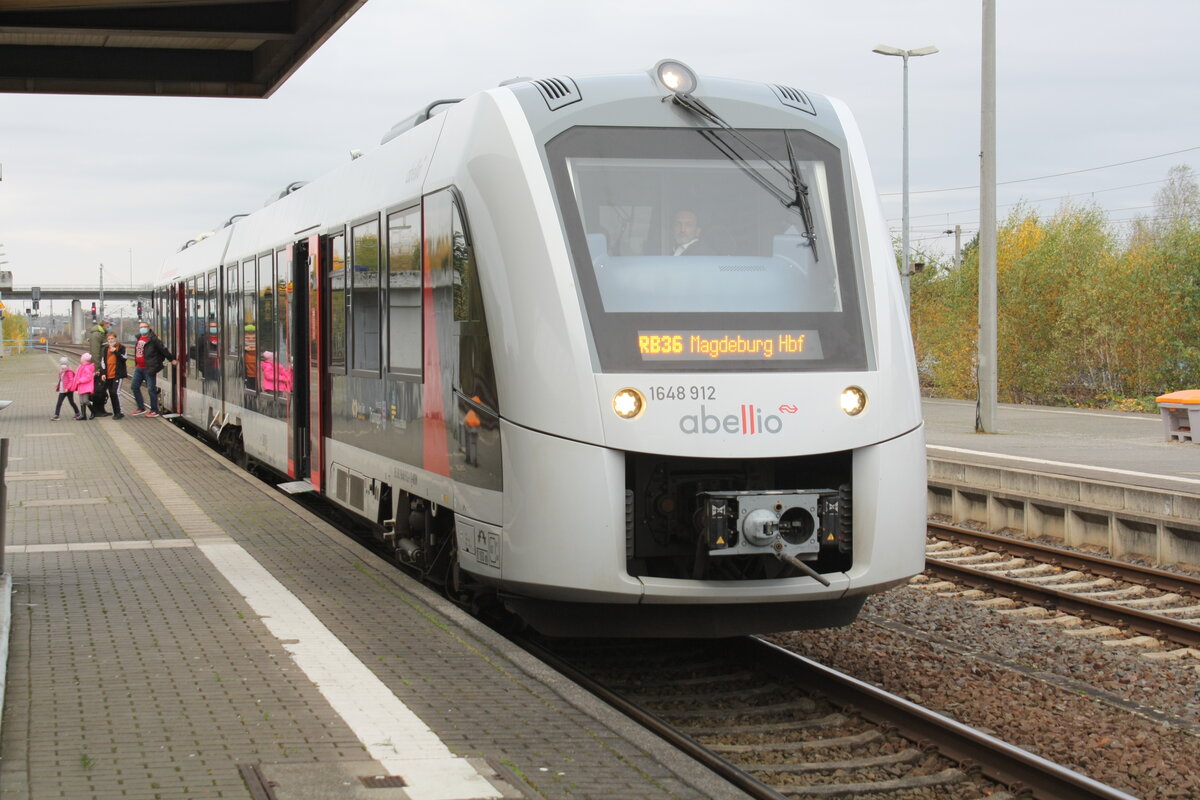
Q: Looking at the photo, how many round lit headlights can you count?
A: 3